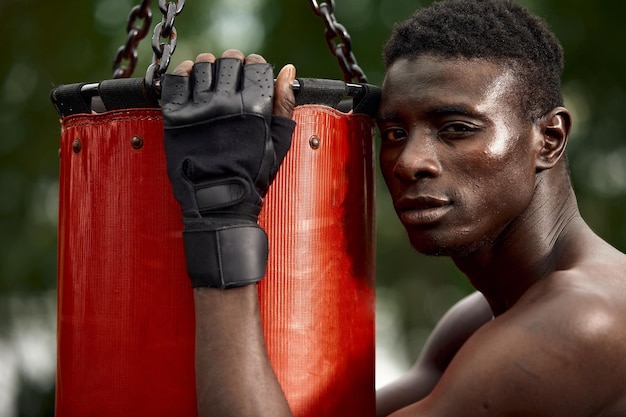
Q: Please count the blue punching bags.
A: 0